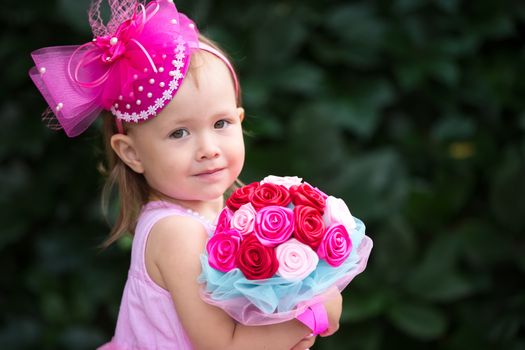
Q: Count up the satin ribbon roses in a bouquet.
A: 14